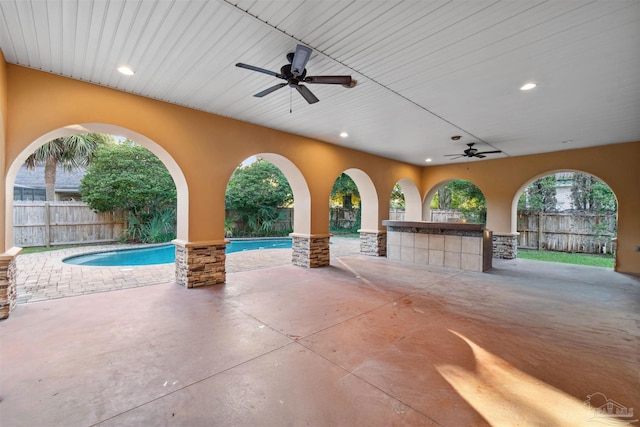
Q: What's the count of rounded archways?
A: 6